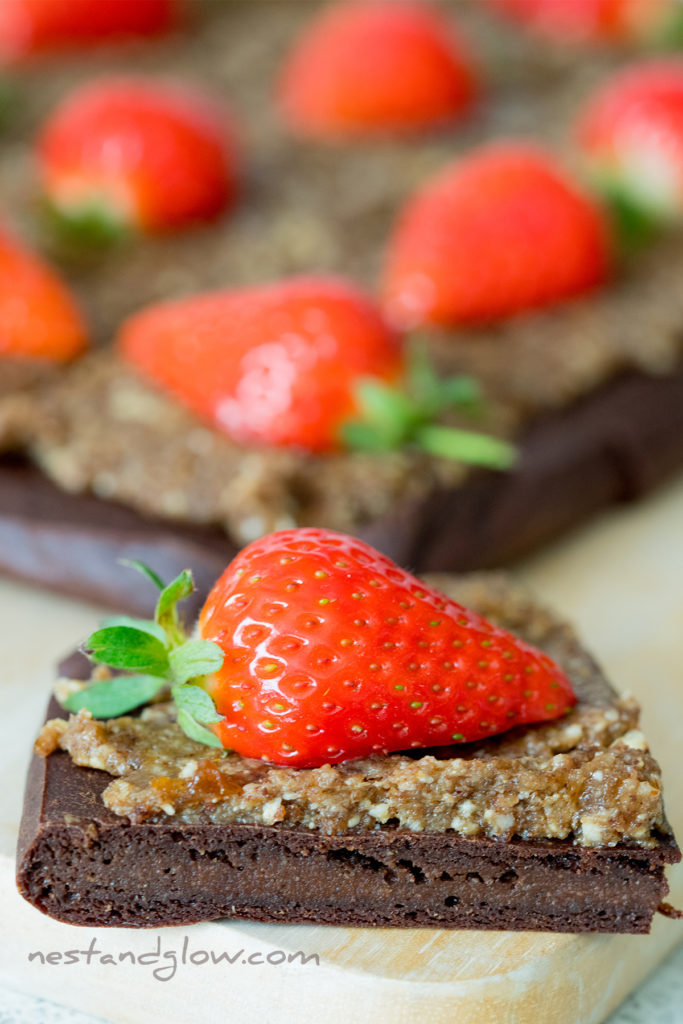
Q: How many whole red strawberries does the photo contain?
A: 5